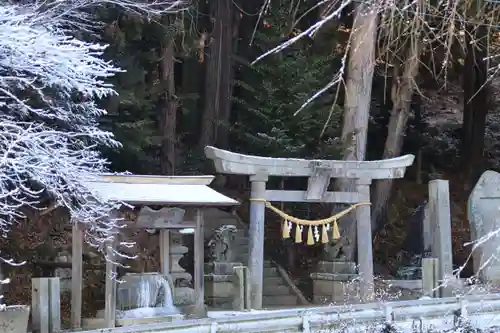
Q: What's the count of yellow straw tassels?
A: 5